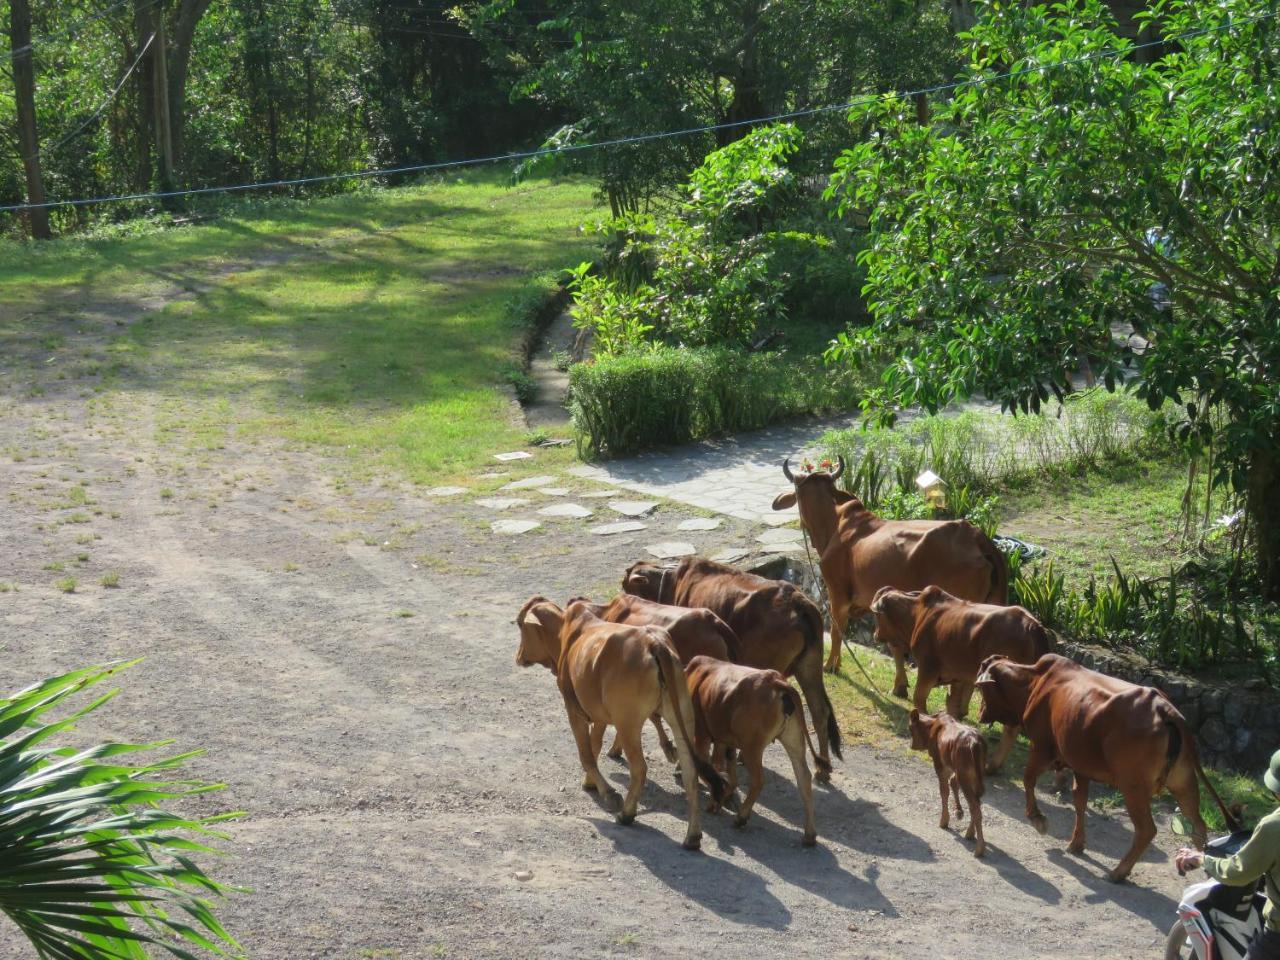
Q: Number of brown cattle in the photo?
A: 8